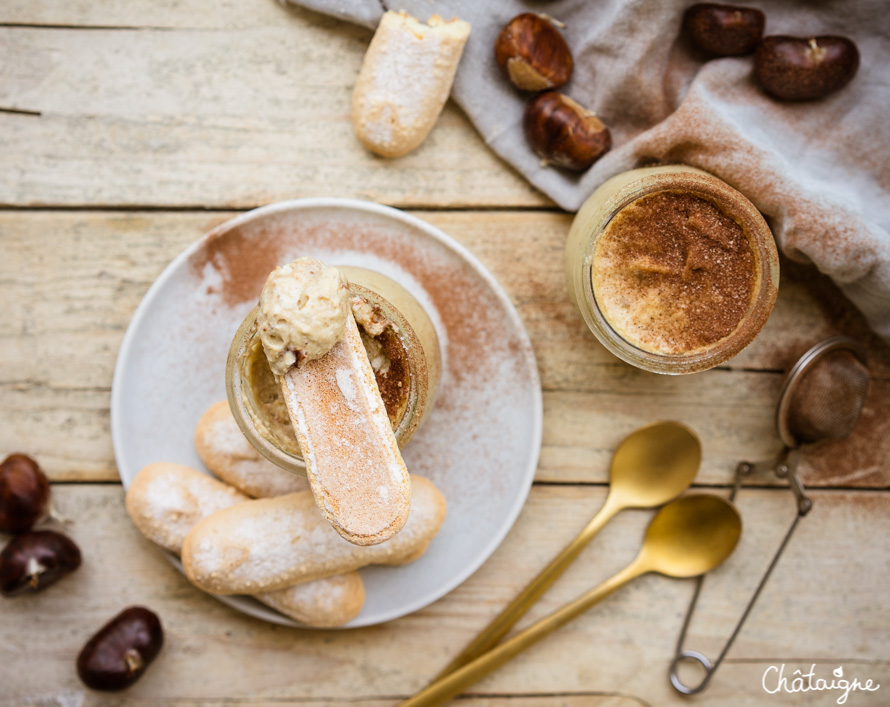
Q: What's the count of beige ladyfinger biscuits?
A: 5